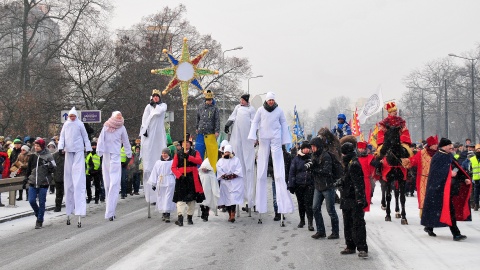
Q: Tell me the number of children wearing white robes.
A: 3